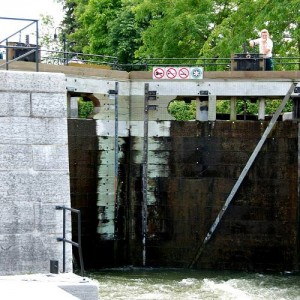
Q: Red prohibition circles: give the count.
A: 3